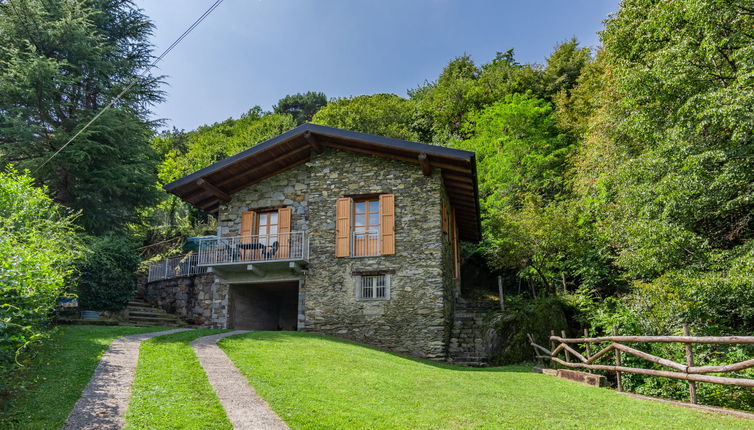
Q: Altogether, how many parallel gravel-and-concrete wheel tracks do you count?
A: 2